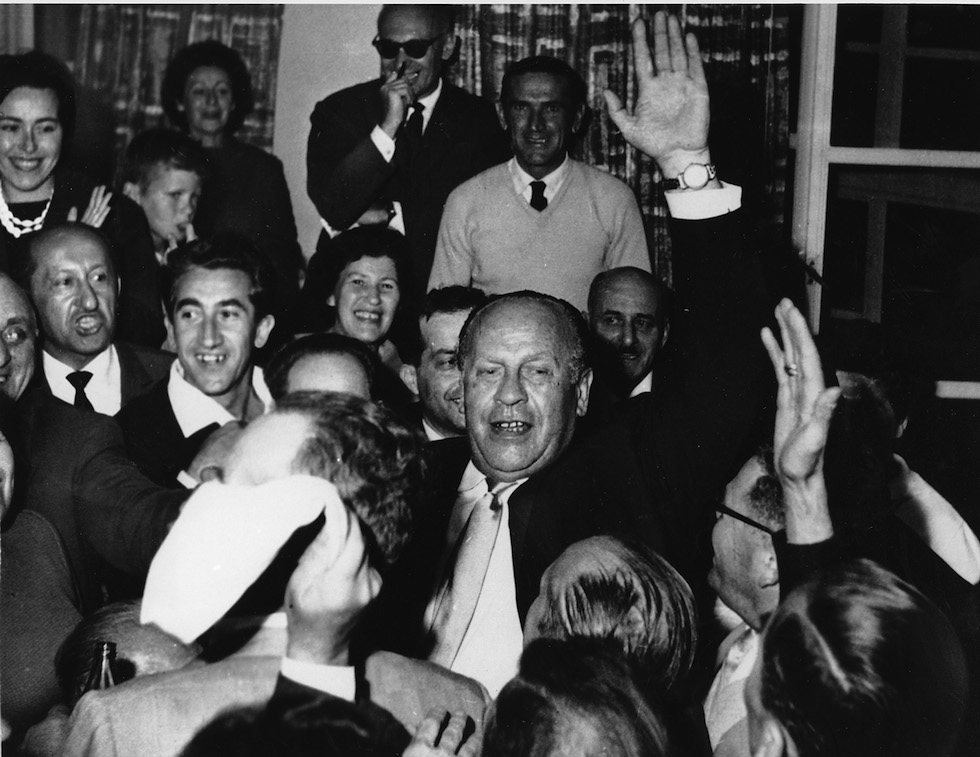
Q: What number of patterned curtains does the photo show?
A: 2